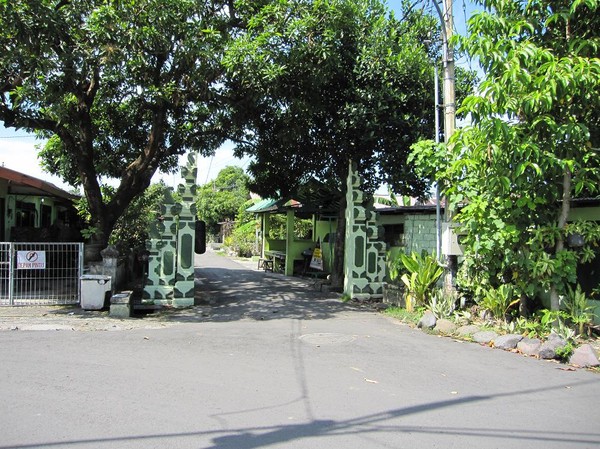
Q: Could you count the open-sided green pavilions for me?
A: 1